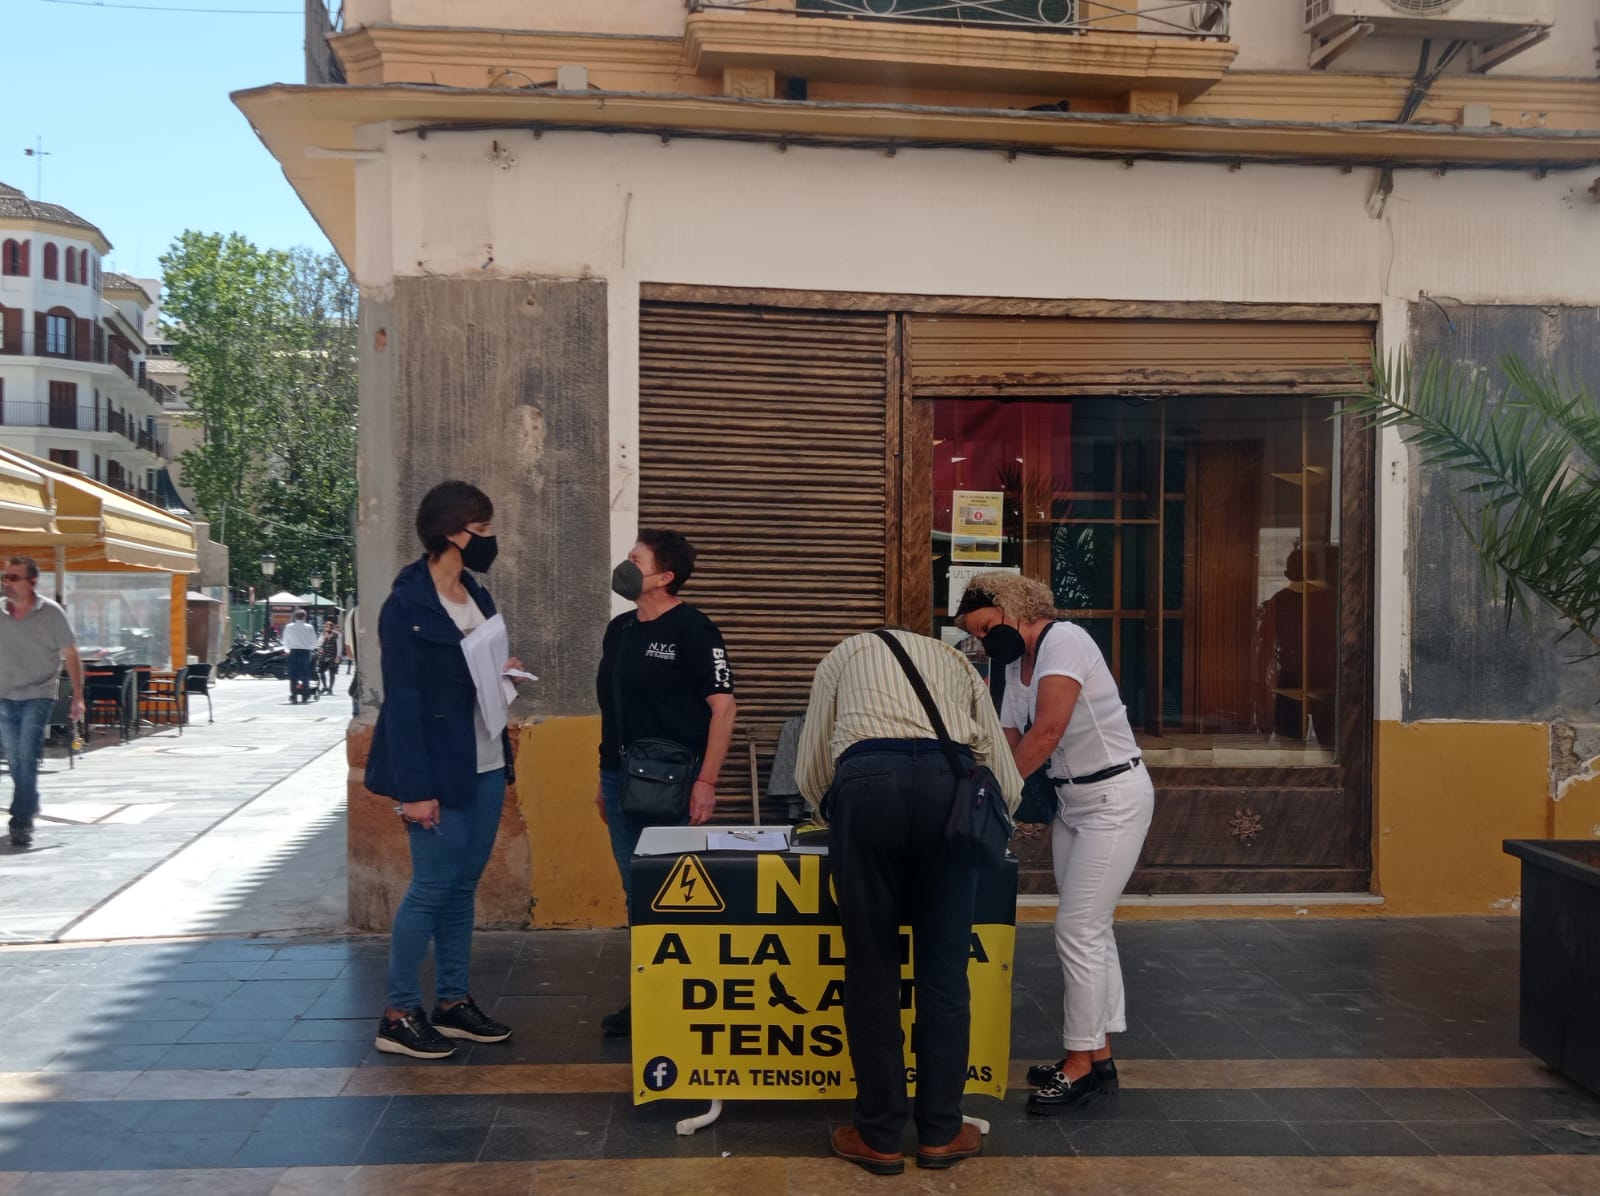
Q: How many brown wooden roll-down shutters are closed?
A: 1